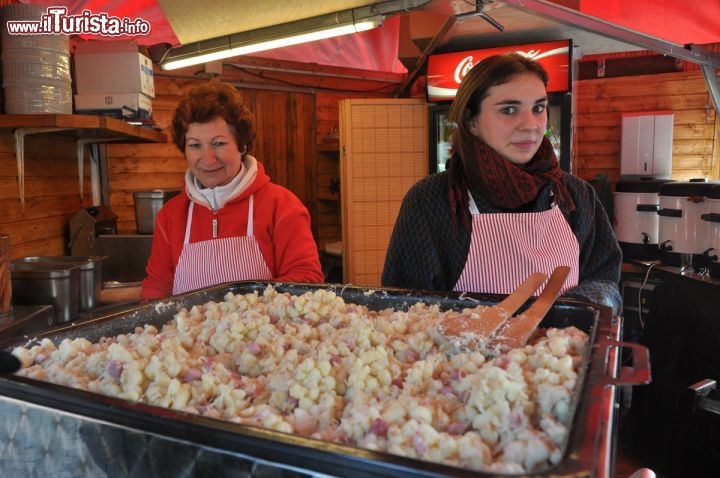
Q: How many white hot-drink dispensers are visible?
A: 3